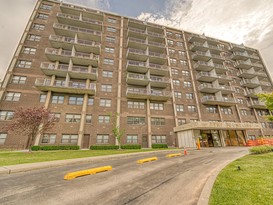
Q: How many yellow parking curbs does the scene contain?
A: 3